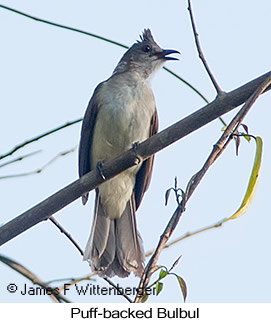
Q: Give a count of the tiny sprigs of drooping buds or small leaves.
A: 3